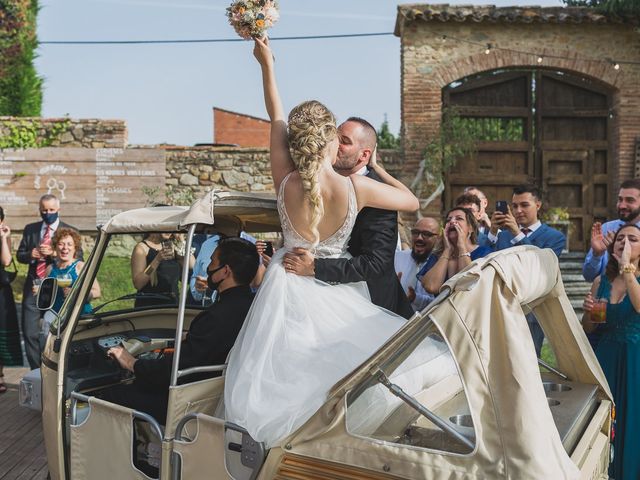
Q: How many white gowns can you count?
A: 1